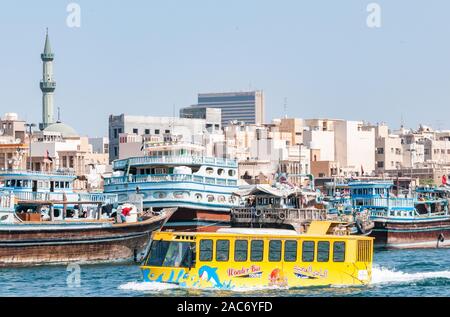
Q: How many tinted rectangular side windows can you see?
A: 9